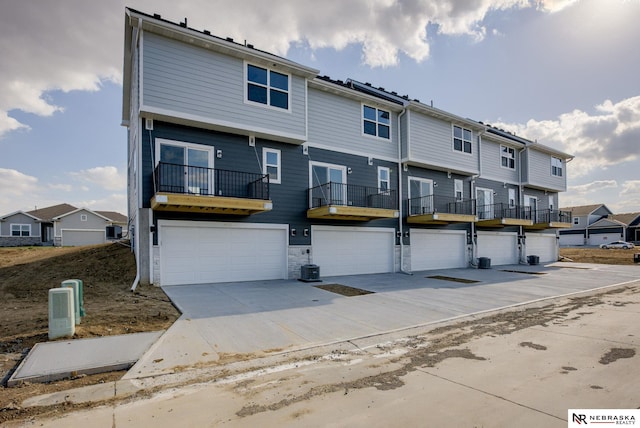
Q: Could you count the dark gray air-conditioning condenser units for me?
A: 3